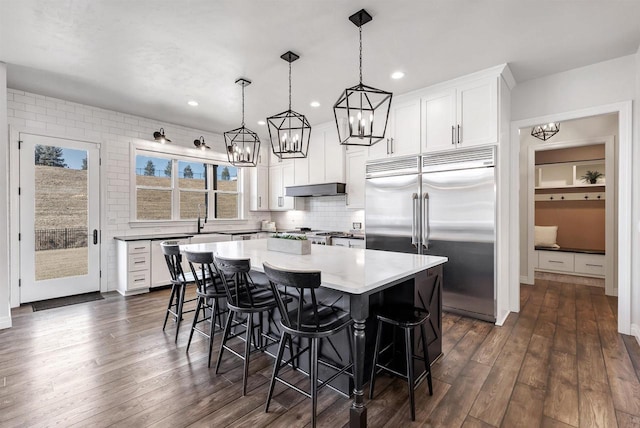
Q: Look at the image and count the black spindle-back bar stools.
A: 4